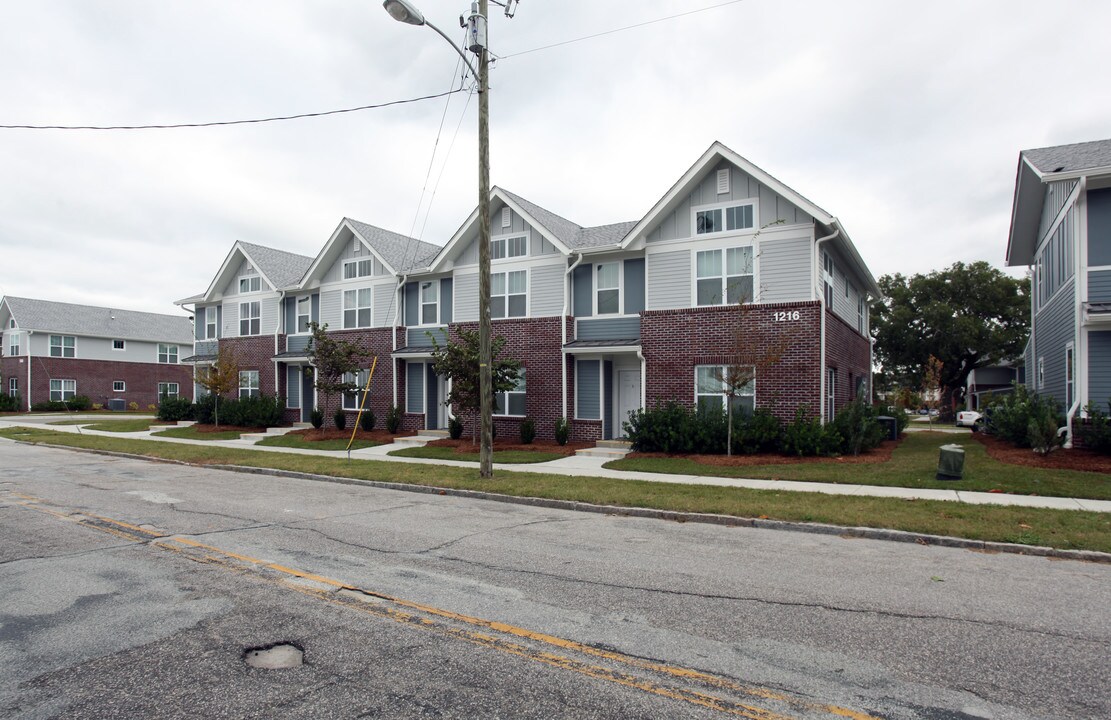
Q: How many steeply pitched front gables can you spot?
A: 4